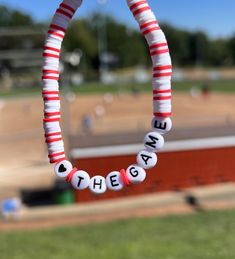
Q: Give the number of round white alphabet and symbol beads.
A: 8